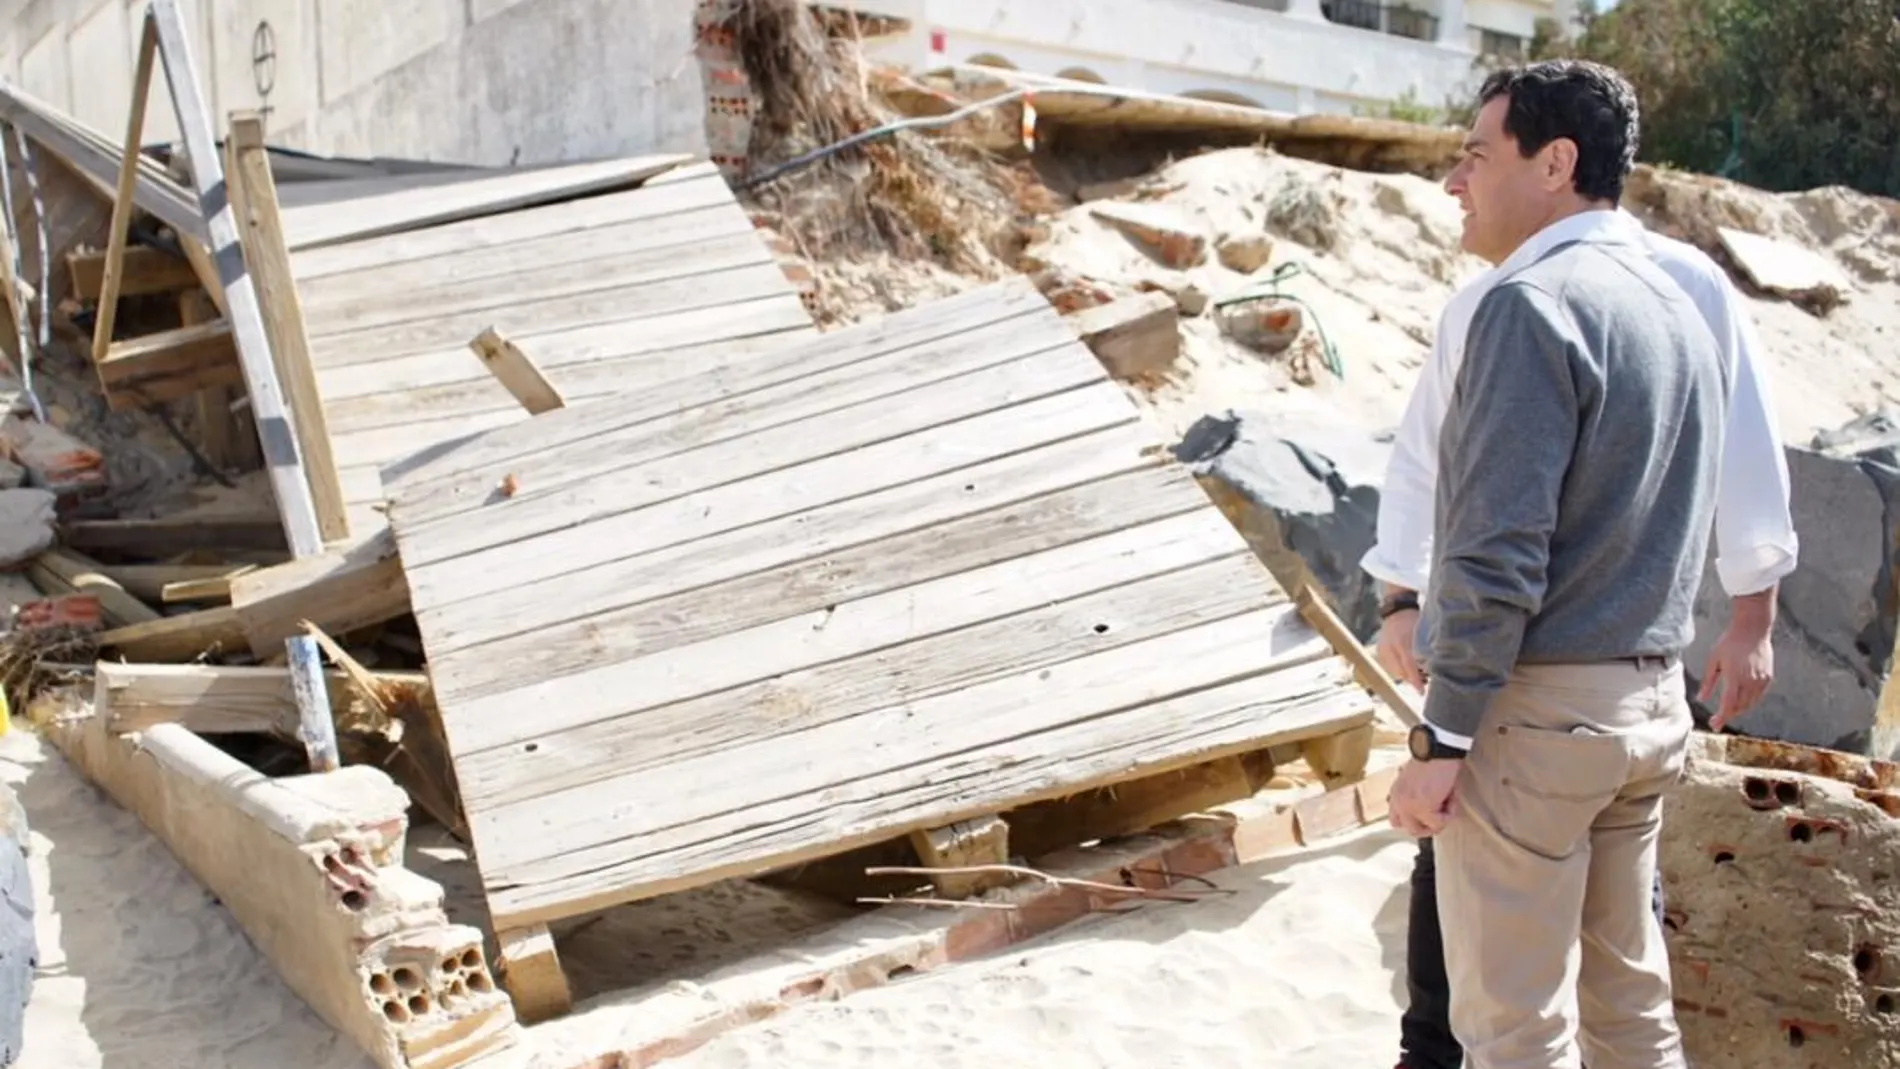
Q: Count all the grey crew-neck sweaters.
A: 1